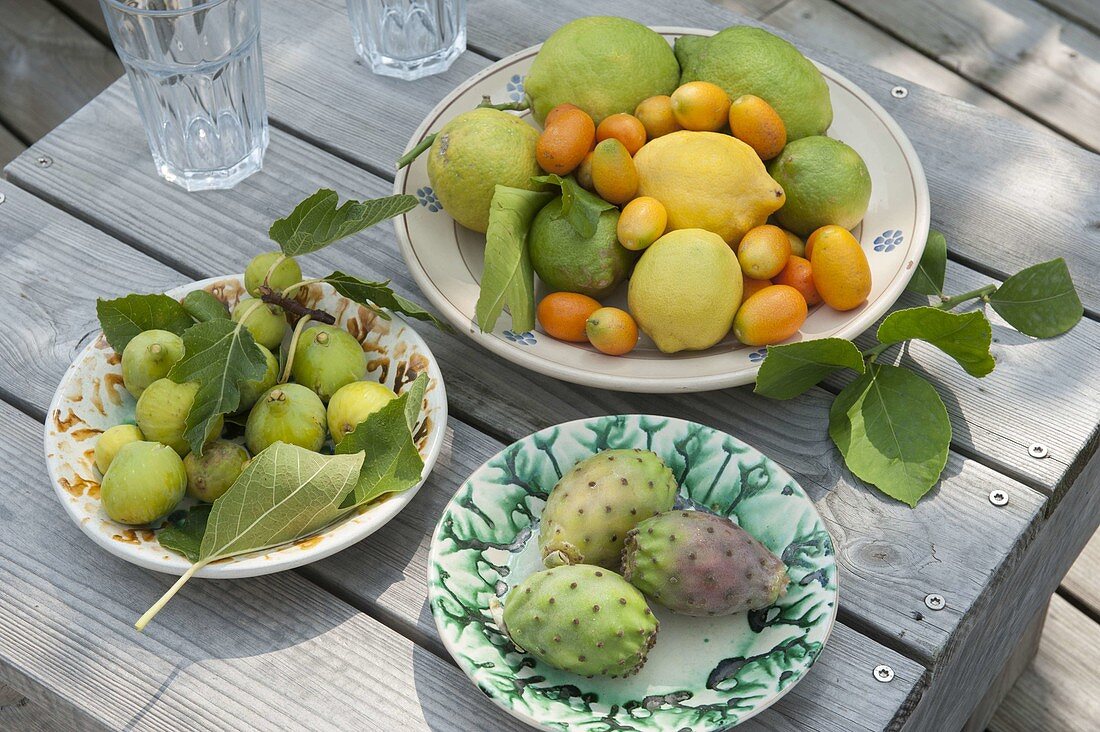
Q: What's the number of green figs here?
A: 11